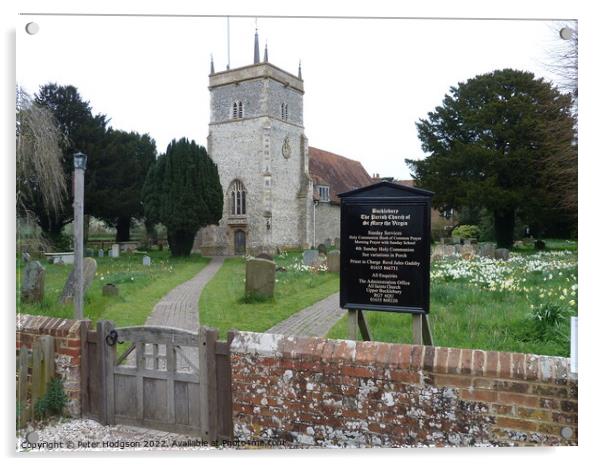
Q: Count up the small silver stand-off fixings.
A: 4